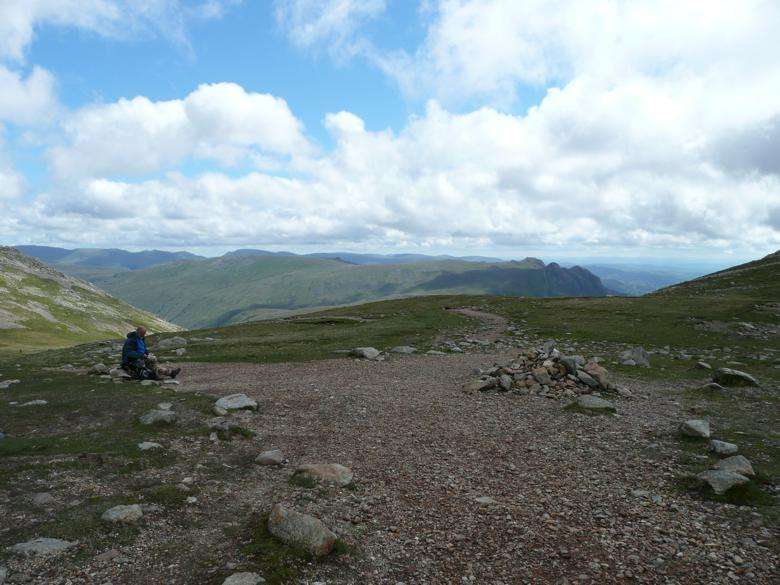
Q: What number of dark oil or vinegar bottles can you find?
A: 0